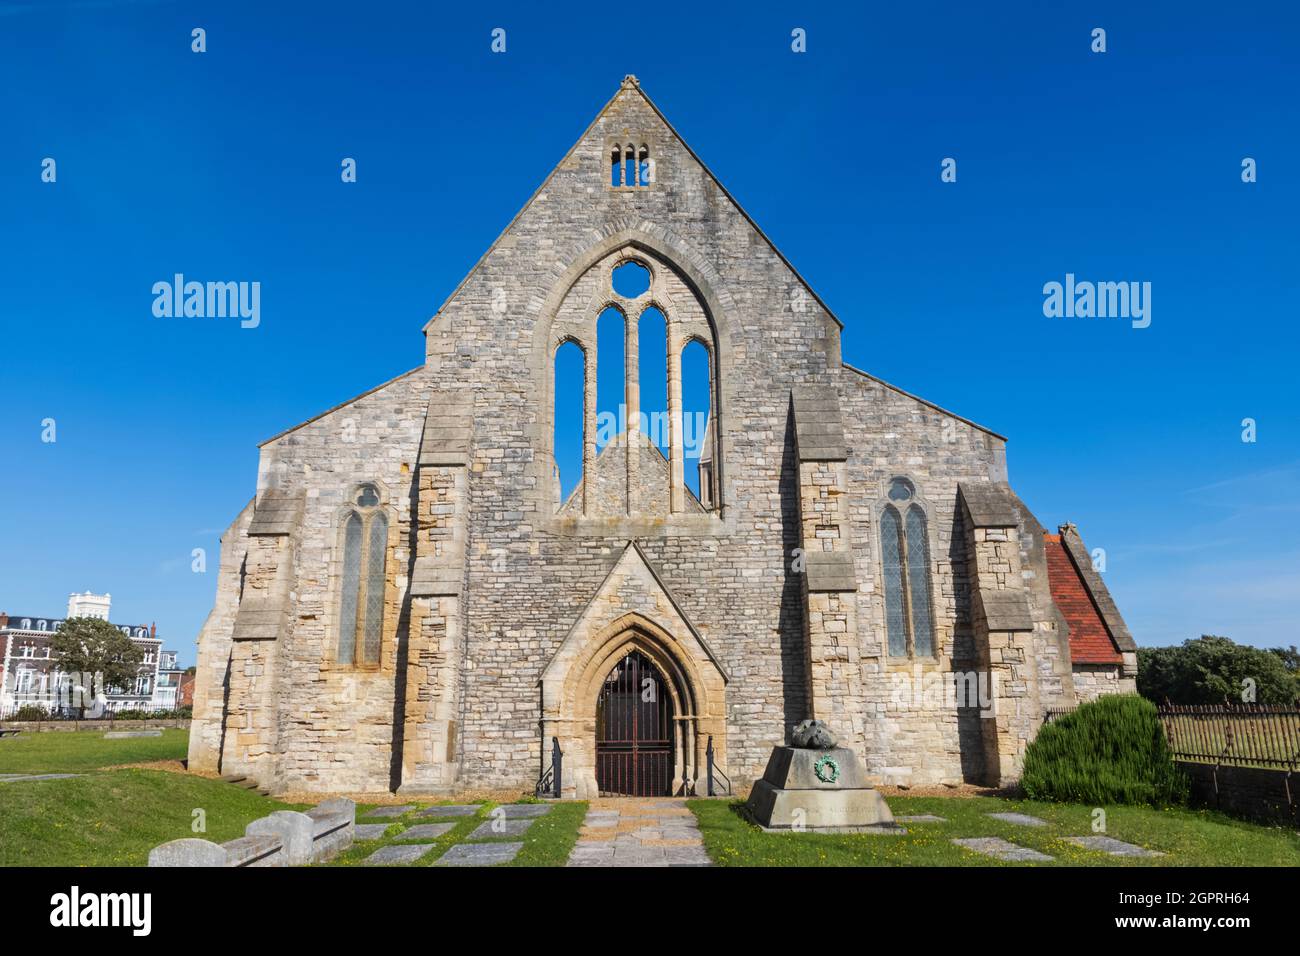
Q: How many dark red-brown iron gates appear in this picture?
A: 1